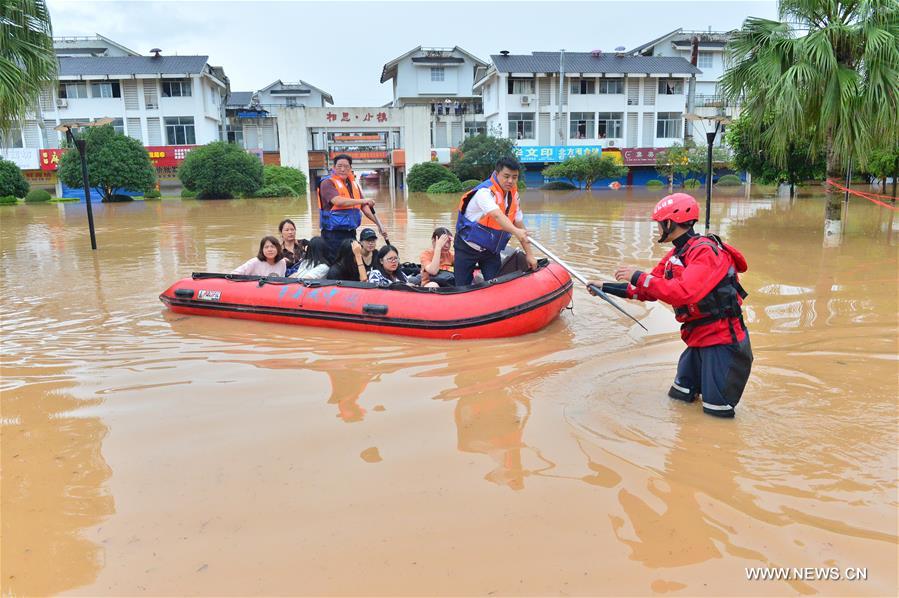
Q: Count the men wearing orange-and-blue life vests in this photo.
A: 2